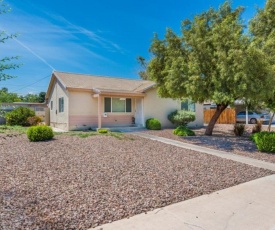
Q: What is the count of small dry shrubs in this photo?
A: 2